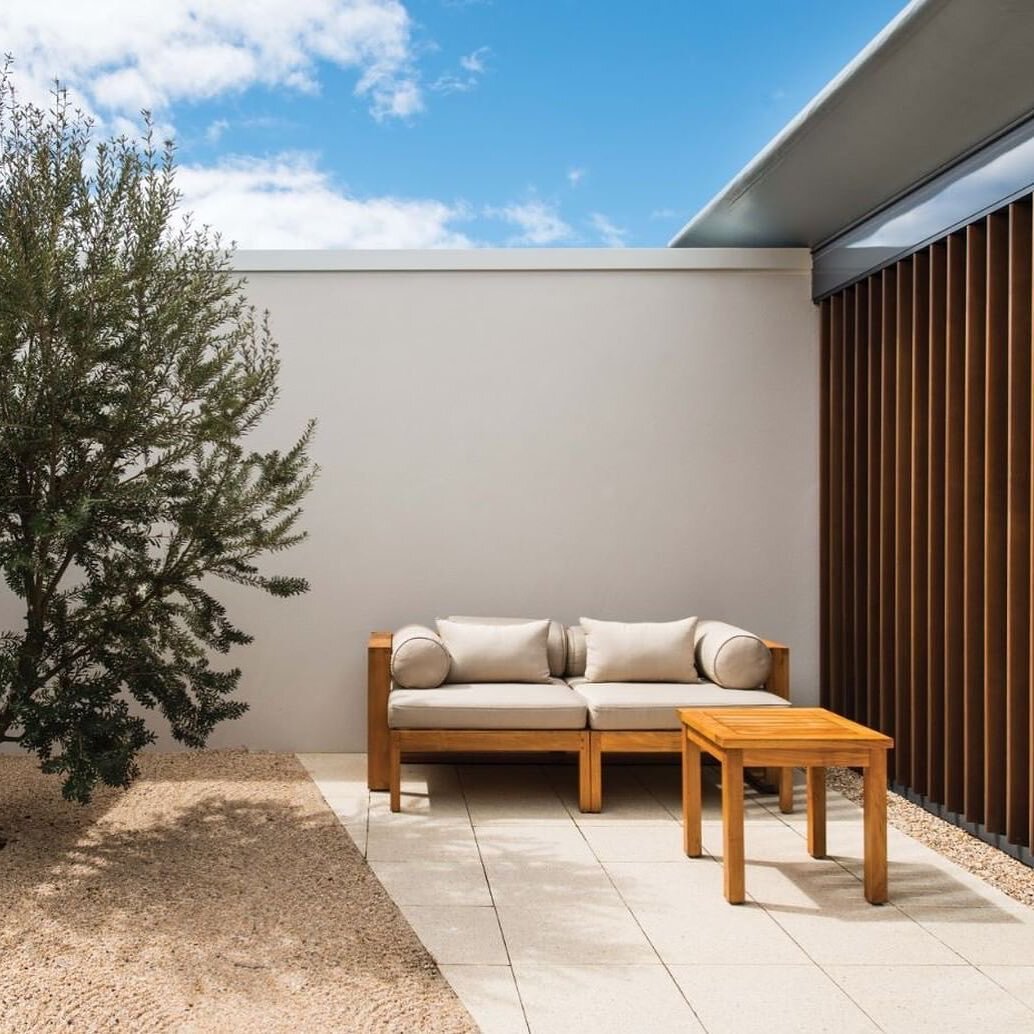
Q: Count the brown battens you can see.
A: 14